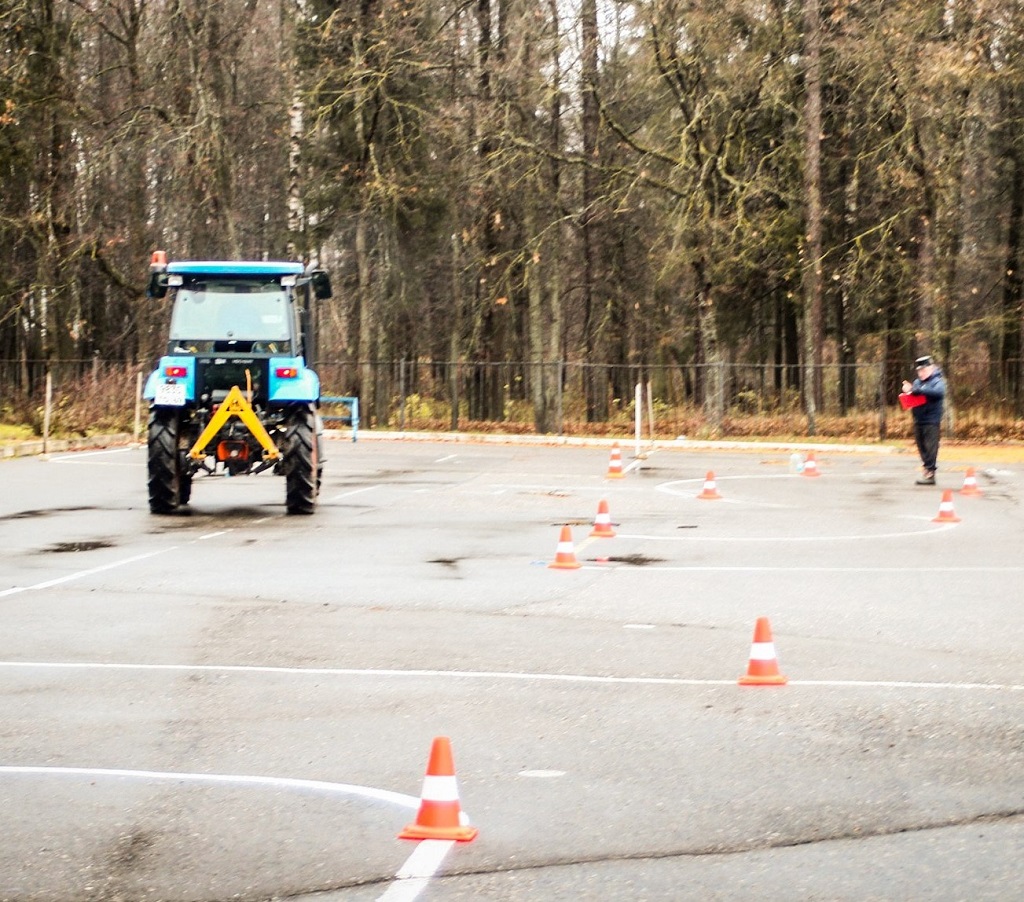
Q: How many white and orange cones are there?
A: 9